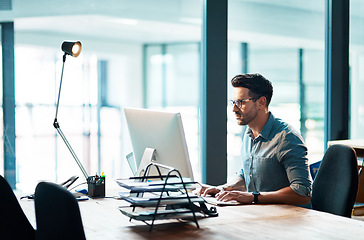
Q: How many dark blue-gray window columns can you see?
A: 3